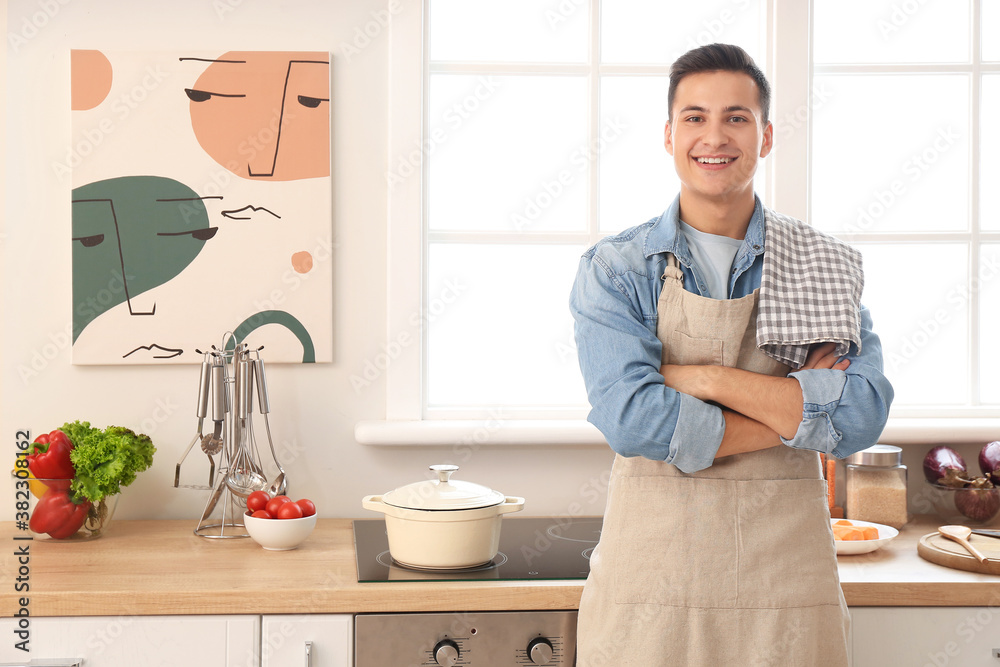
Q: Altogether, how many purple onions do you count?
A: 3